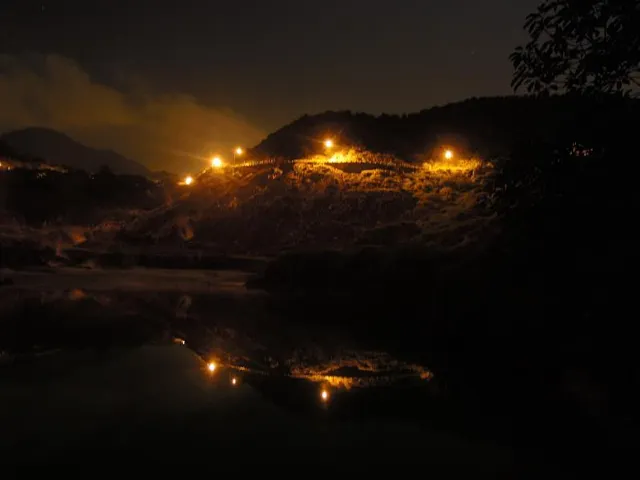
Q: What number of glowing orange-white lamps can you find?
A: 5